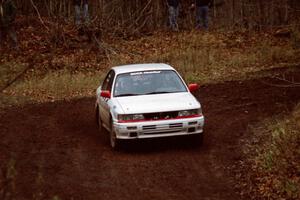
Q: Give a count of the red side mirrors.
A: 2